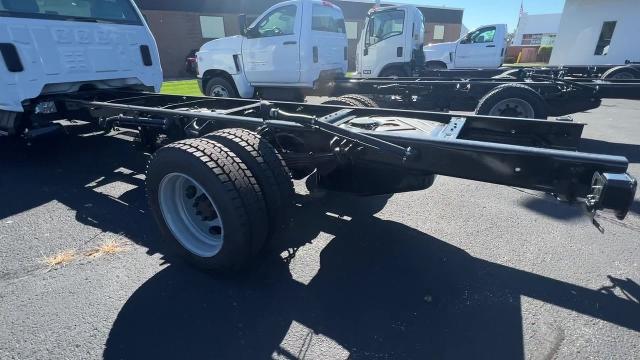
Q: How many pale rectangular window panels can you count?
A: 3